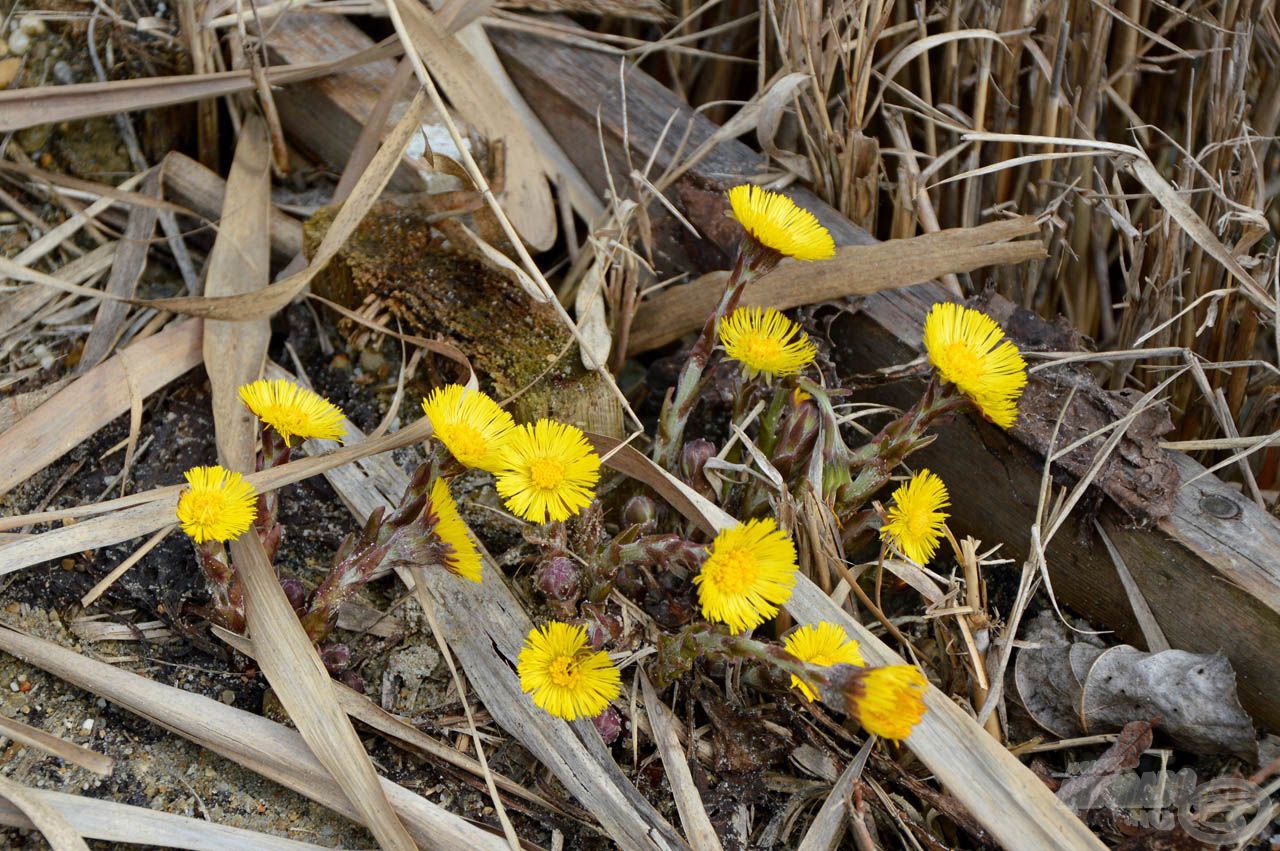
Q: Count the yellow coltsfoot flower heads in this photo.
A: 13